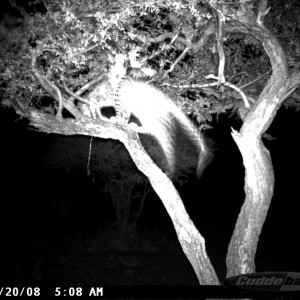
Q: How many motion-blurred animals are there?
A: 1